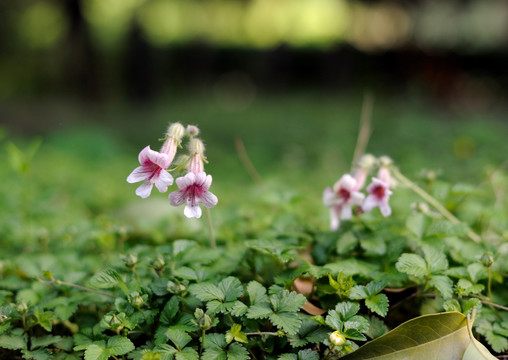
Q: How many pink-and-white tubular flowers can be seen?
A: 4